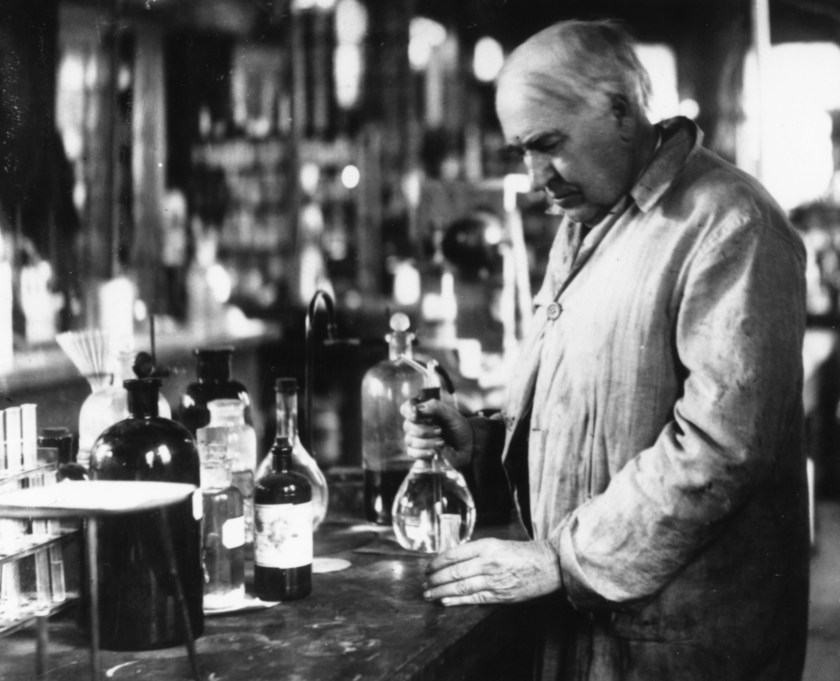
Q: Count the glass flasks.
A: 2